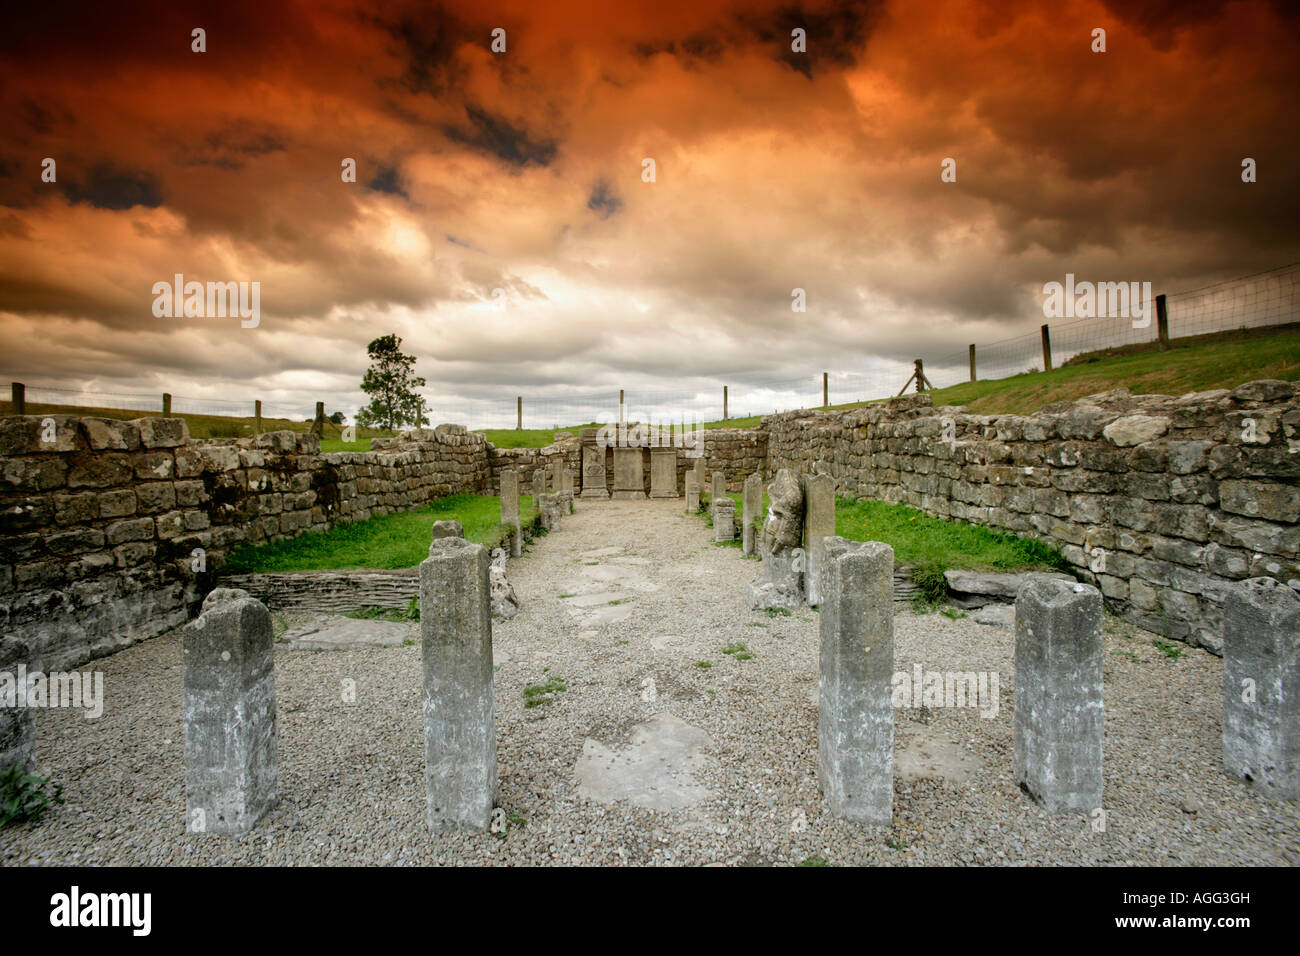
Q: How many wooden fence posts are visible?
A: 13